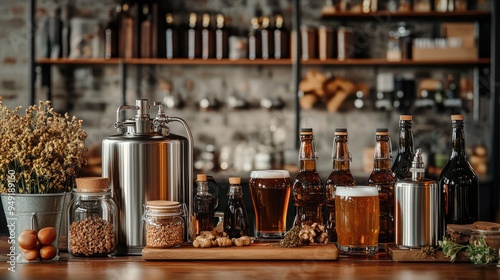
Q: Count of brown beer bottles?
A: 3